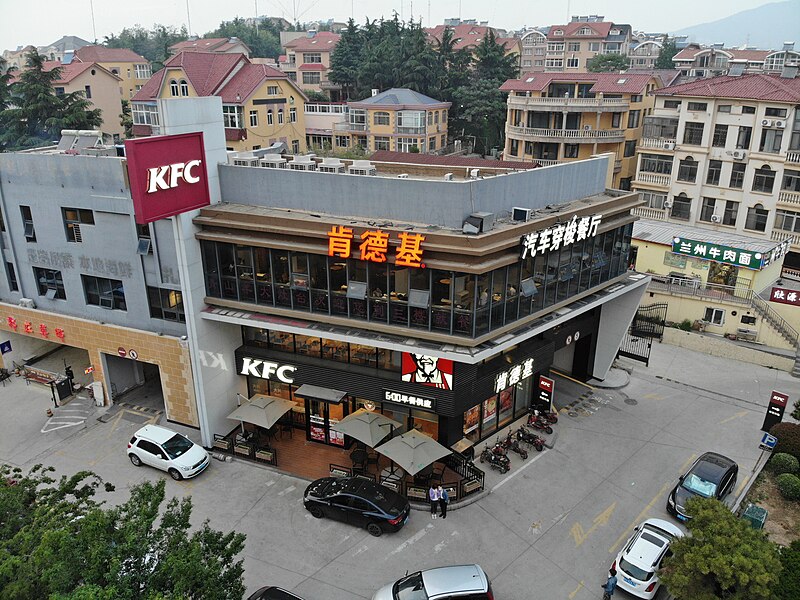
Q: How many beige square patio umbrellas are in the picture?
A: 3